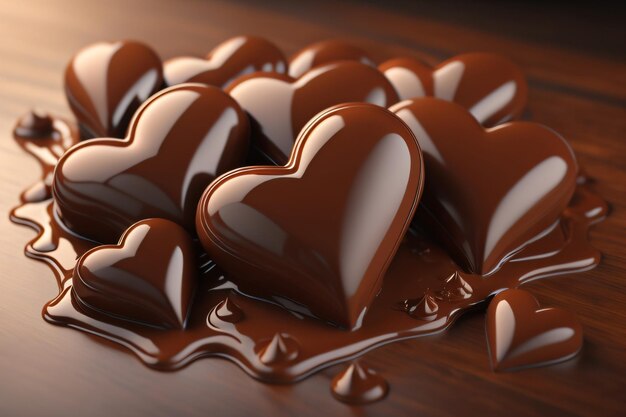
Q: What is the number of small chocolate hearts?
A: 2